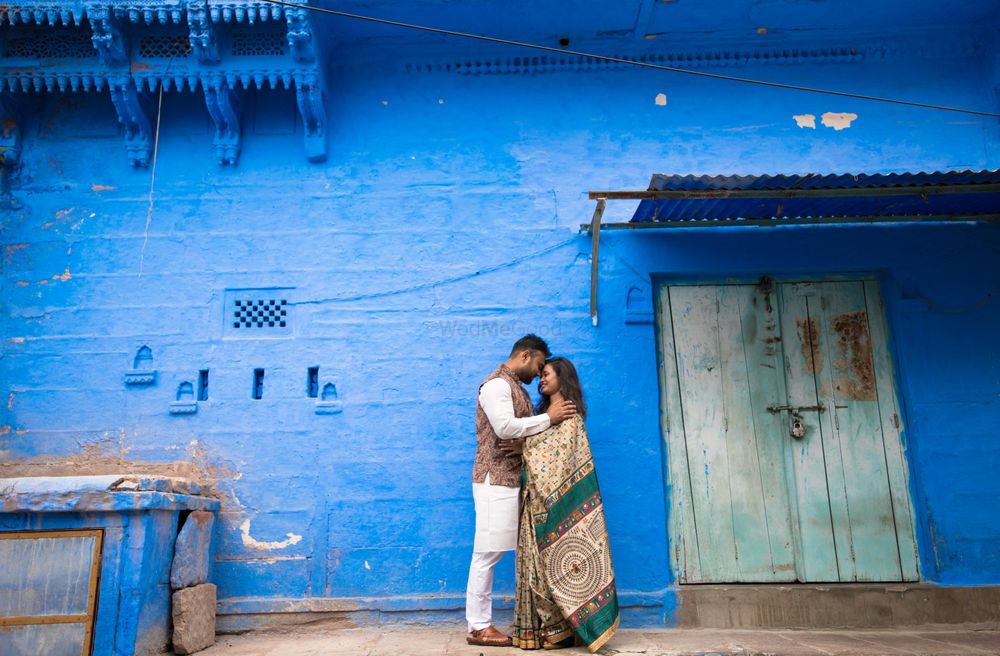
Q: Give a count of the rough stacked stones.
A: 2